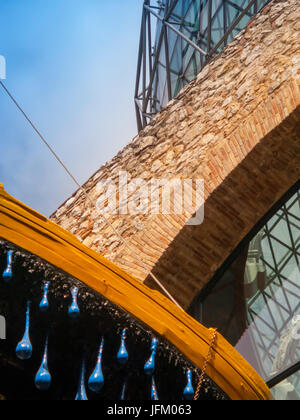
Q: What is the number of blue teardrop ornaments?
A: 12